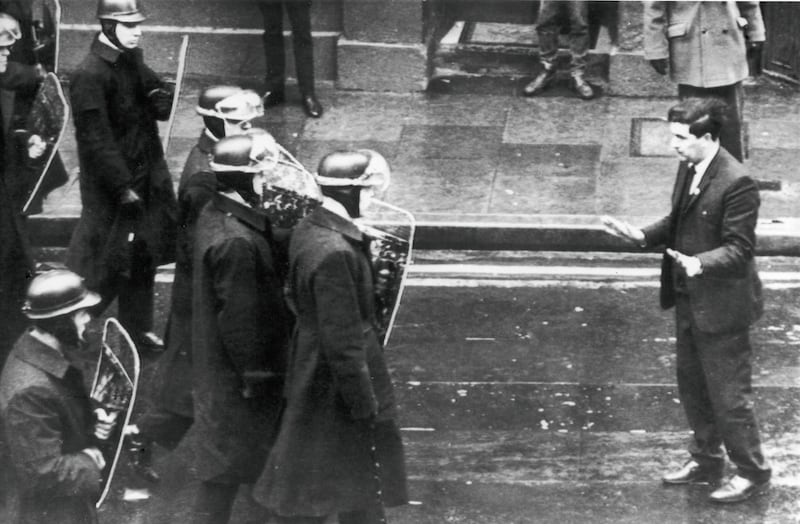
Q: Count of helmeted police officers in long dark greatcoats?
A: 6